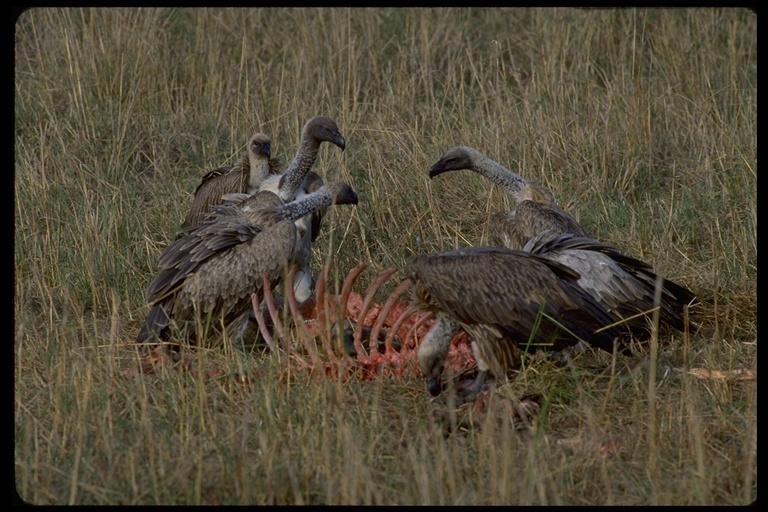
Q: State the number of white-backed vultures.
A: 5